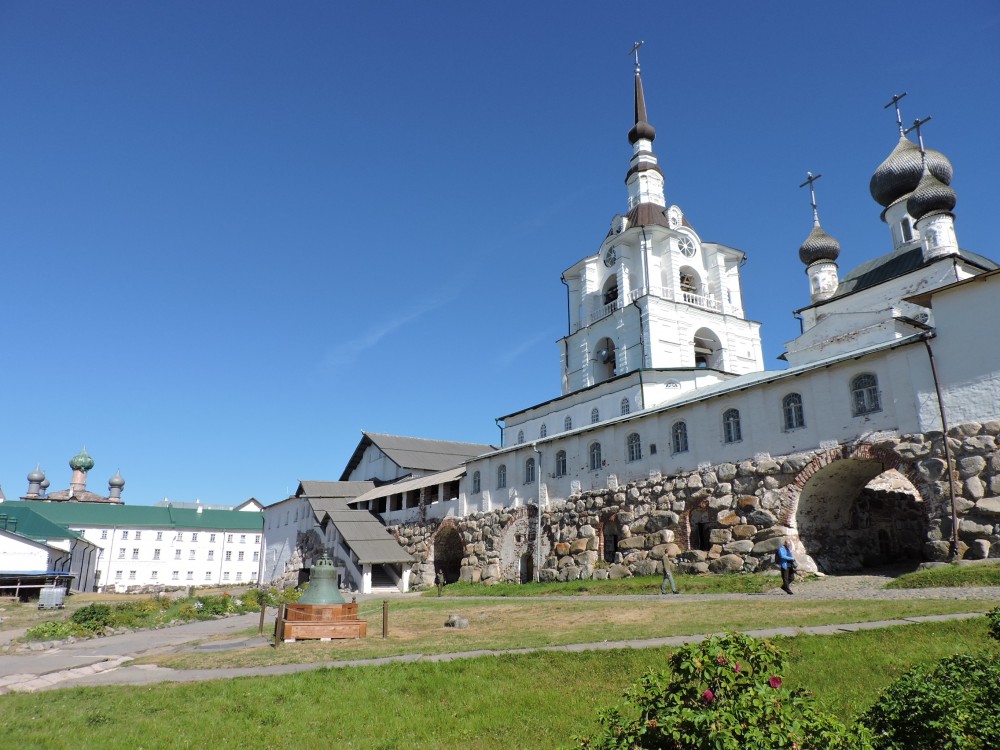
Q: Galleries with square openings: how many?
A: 1